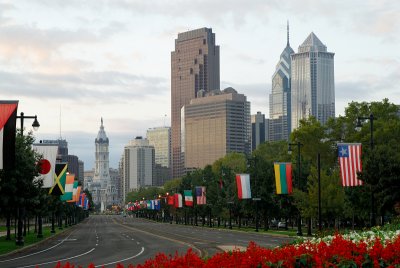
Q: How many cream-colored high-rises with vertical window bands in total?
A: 1